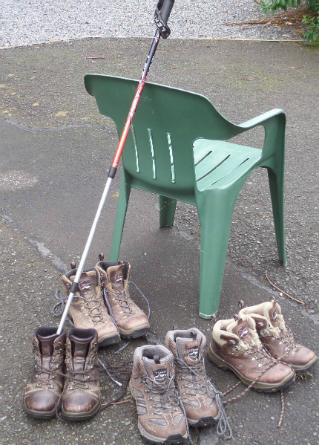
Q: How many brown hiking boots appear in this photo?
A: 8